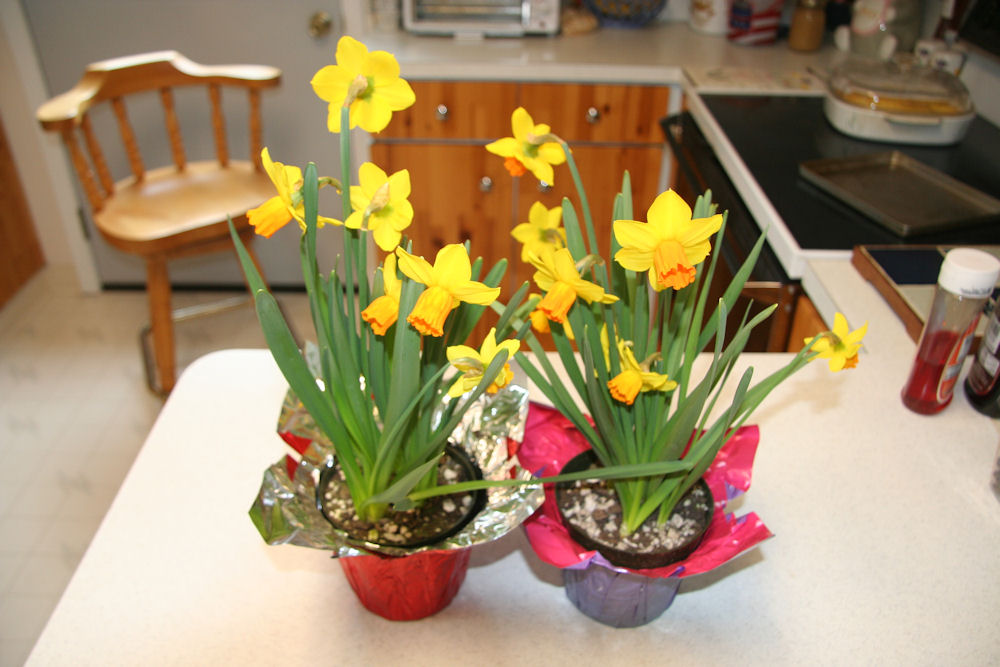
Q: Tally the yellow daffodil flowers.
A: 13